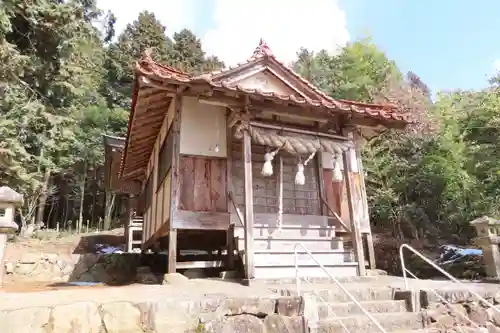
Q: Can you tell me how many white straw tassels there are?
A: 3